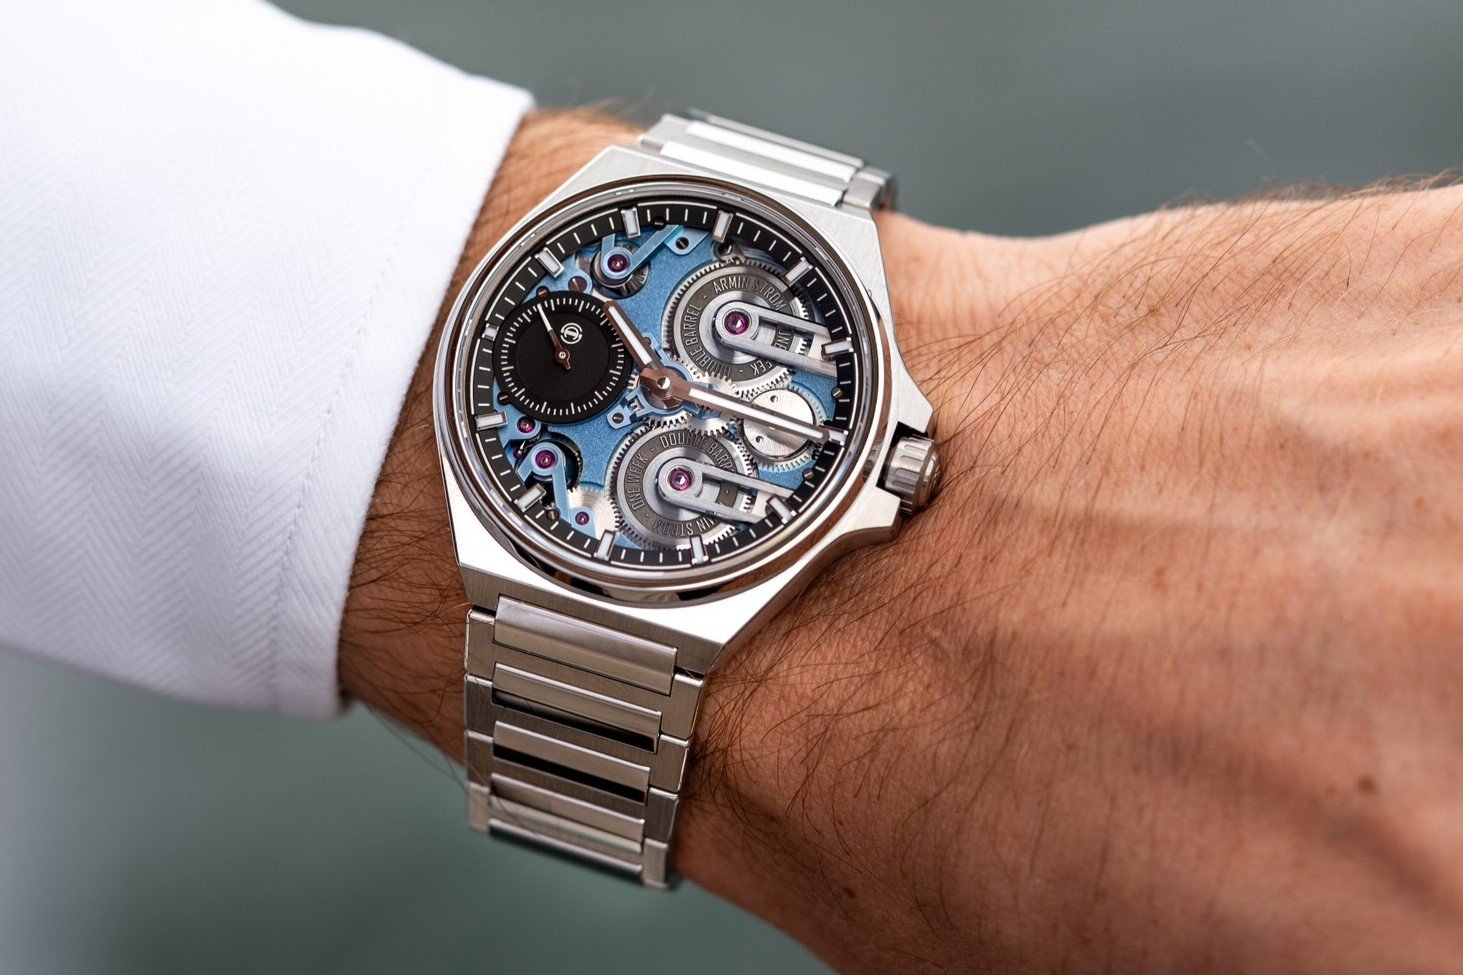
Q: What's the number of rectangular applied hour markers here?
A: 12